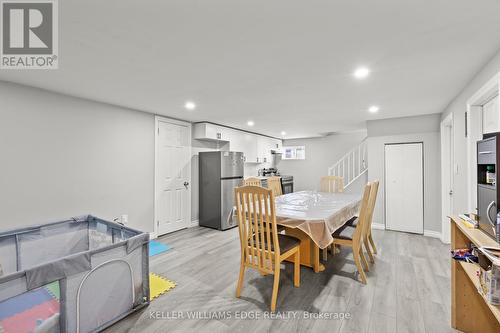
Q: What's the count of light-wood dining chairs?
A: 6